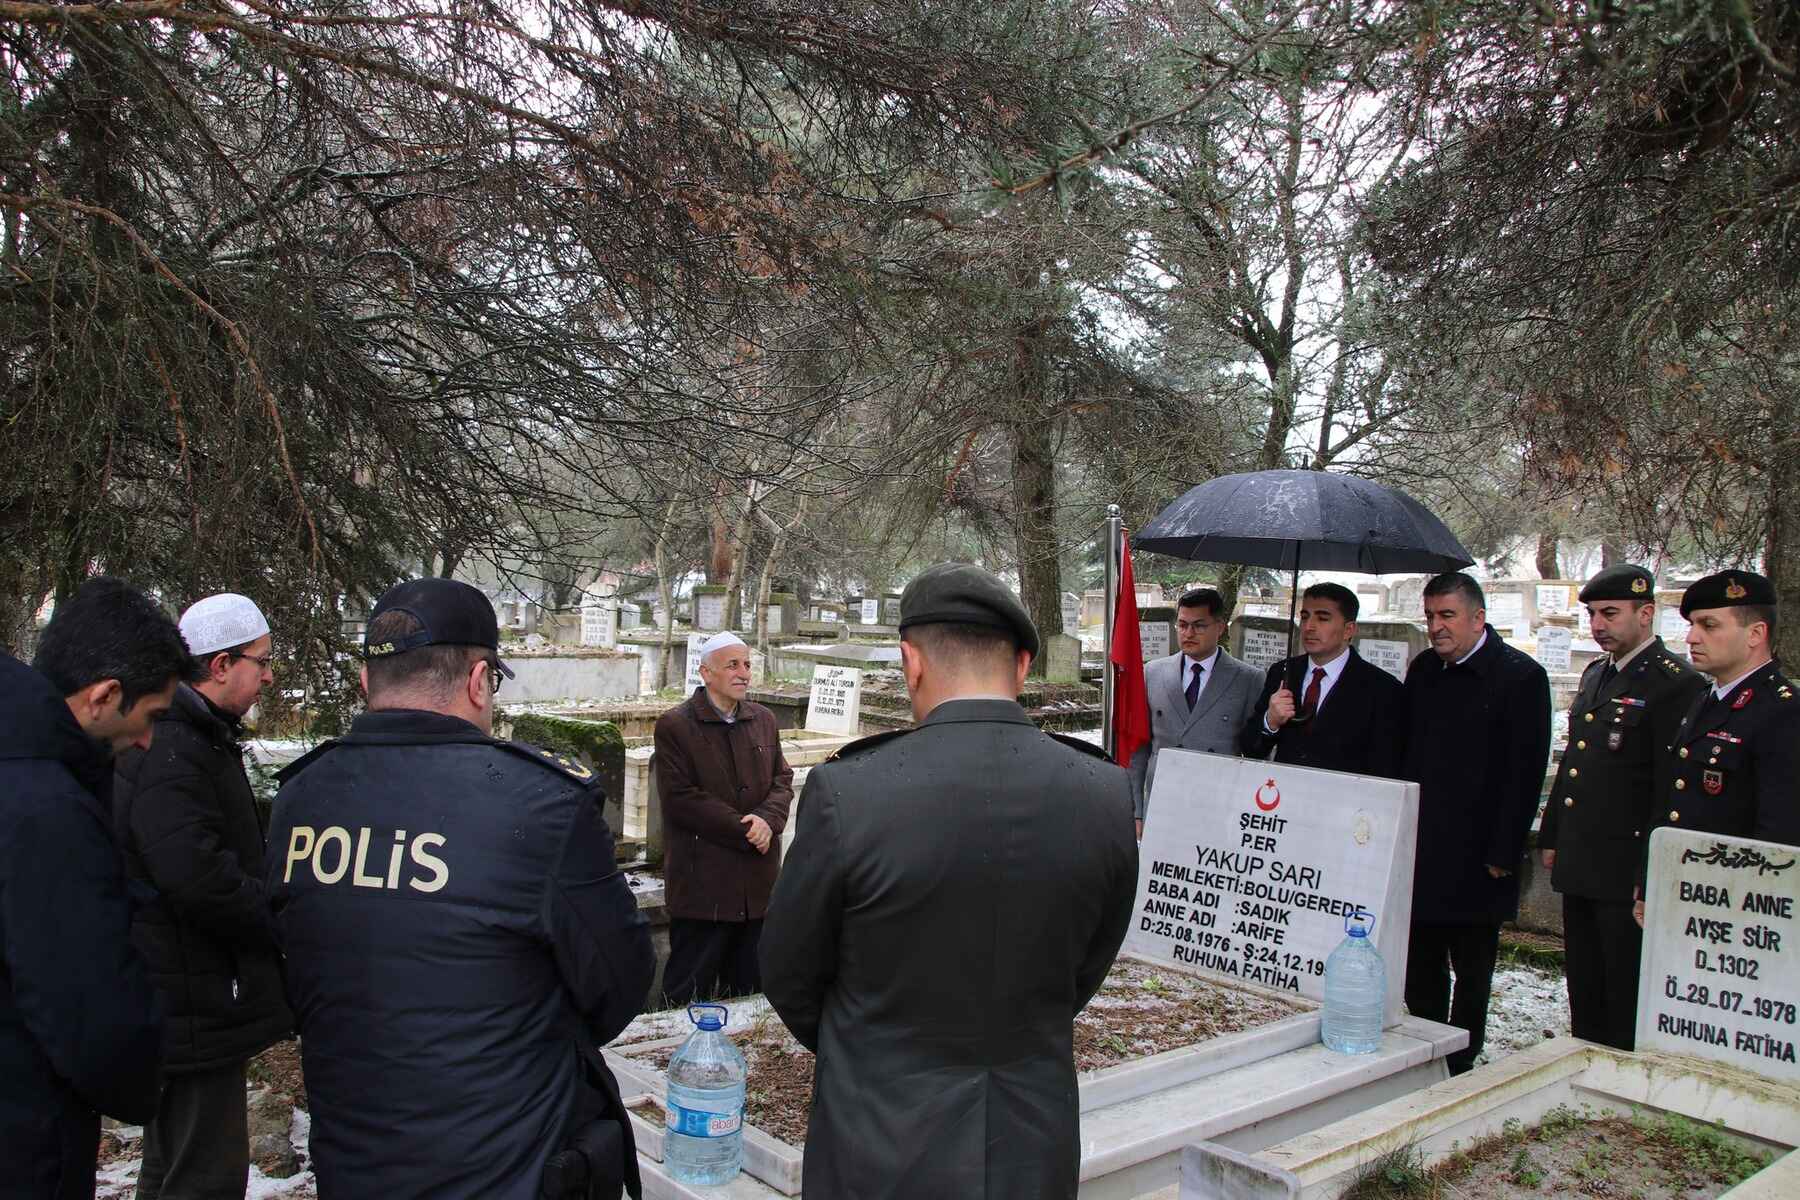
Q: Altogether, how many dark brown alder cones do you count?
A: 0